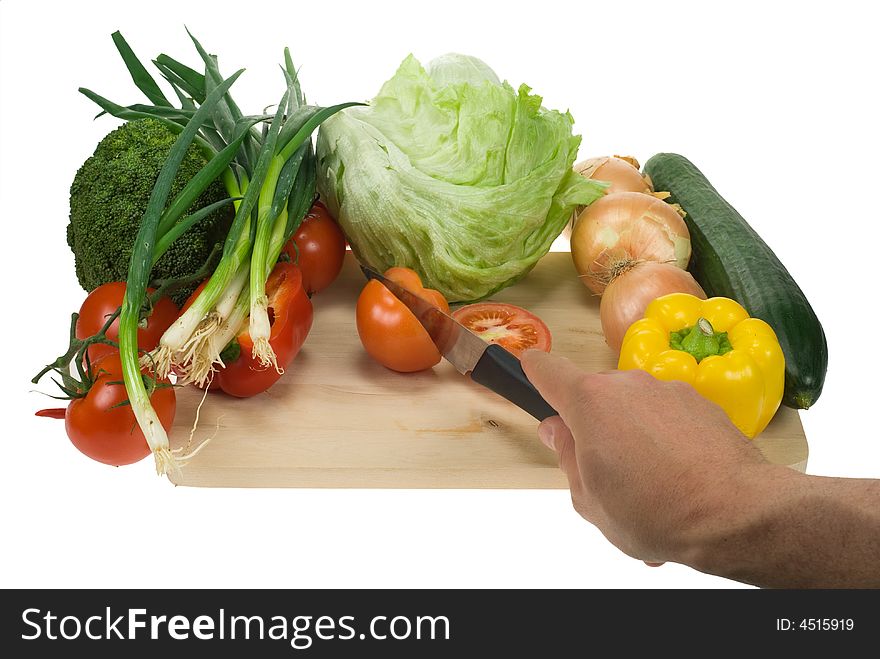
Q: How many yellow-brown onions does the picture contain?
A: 3